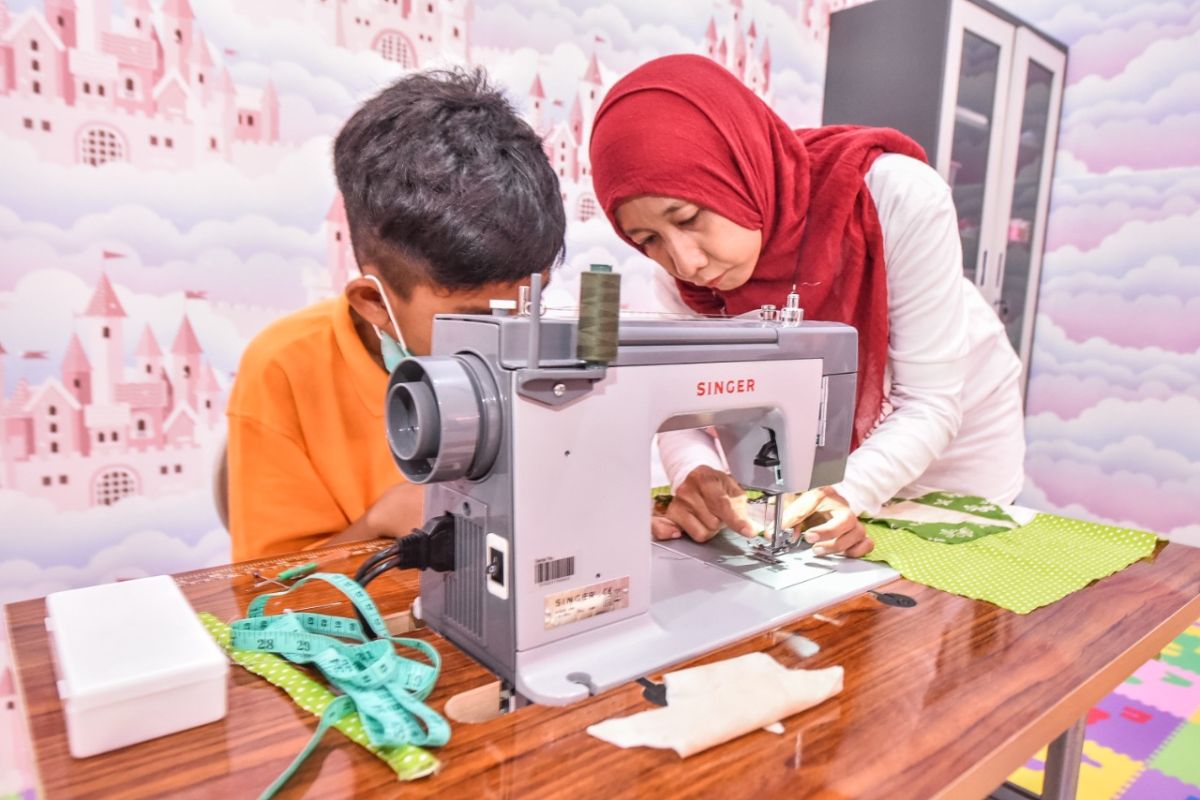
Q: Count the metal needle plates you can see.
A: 1